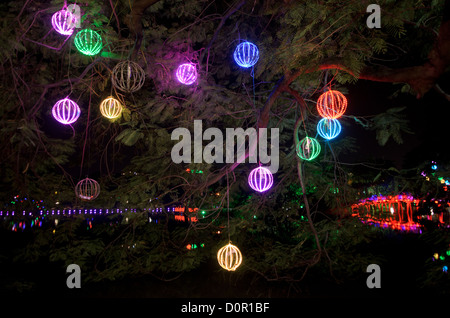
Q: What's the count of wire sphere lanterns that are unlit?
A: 2